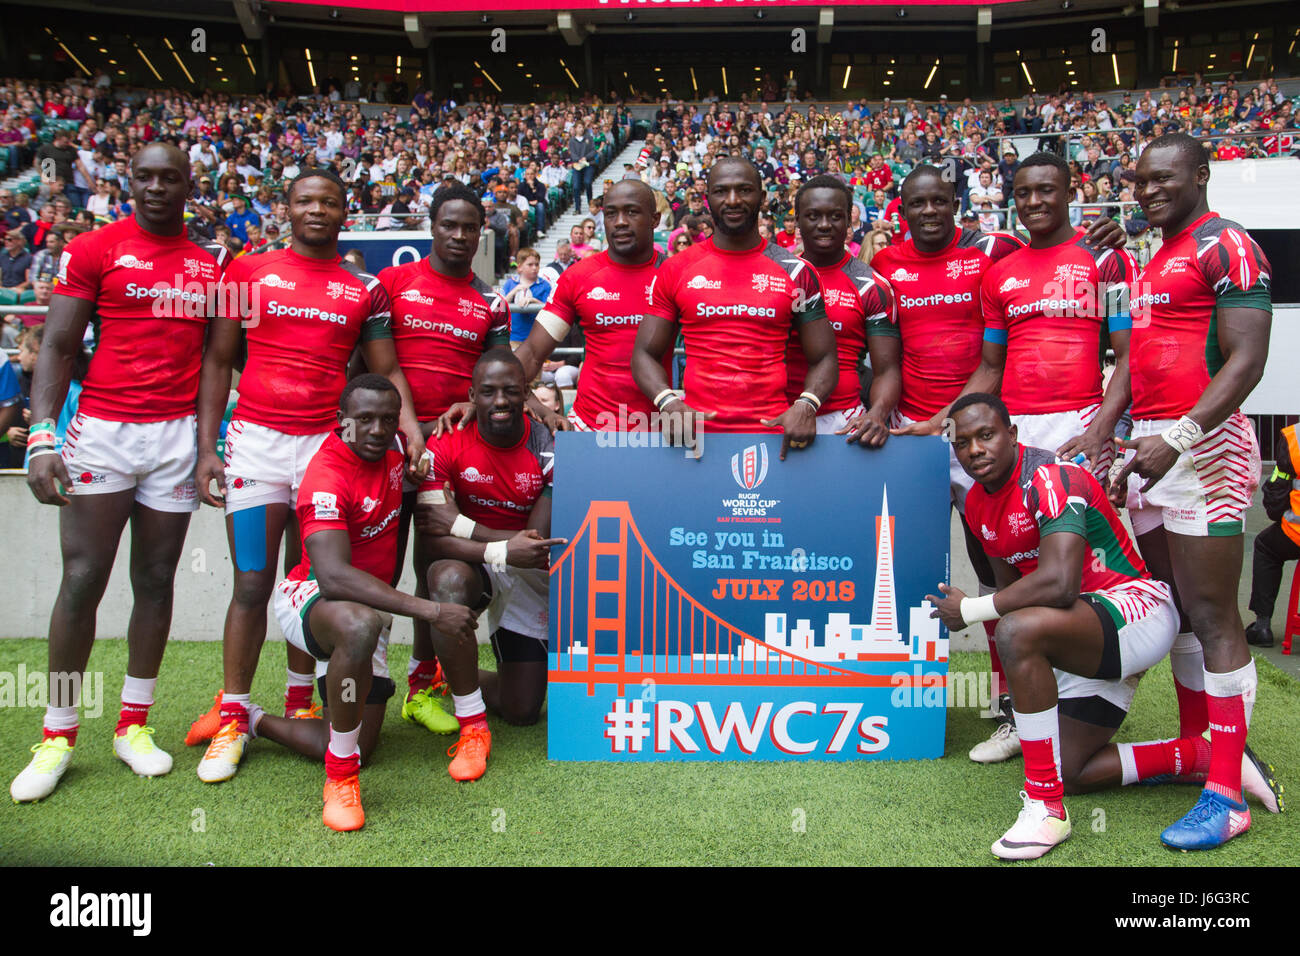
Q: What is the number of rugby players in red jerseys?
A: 12